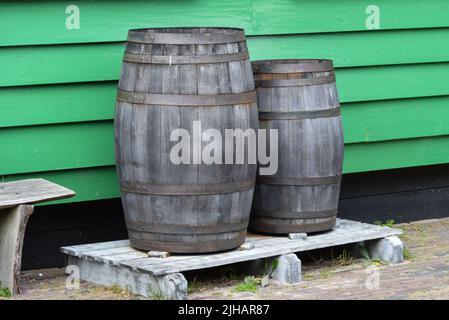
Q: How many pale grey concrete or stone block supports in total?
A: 3